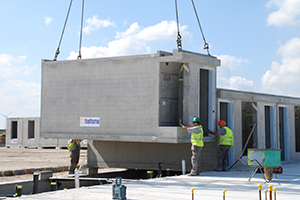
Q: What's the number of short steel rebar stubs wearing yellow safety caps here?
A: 6